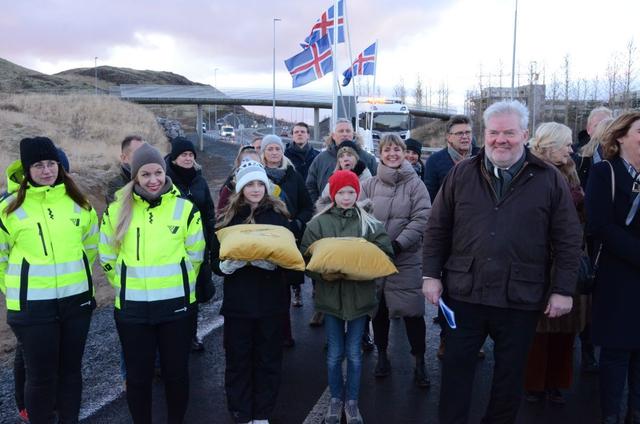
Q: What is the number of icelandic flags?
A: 3